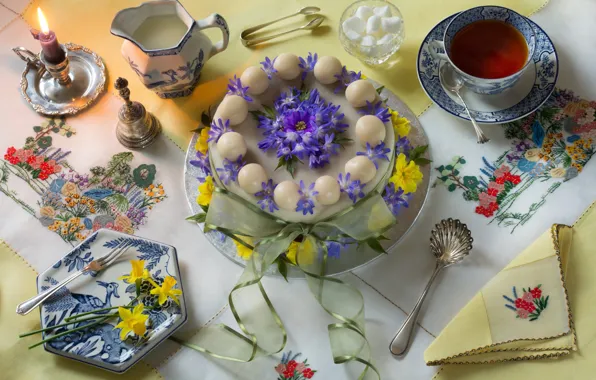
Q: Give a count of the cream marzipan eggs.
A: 11